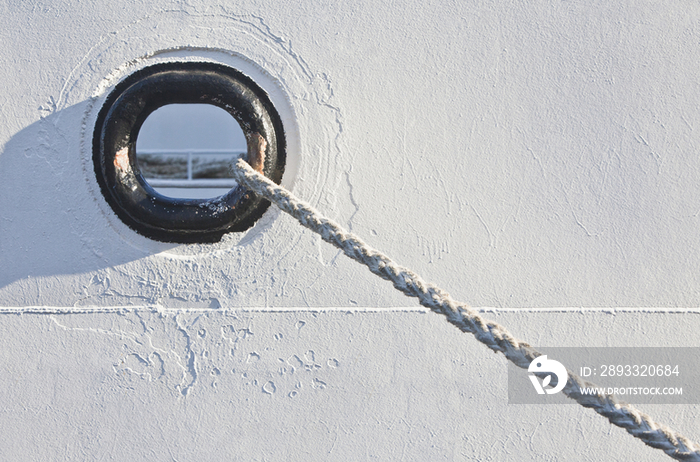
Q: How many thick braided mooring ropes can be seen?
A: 1